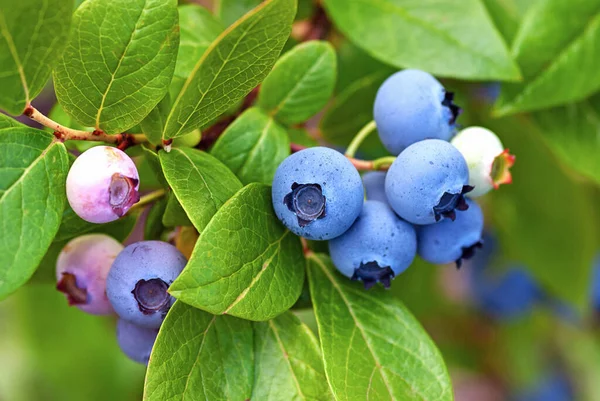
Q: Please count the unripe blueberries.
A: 3